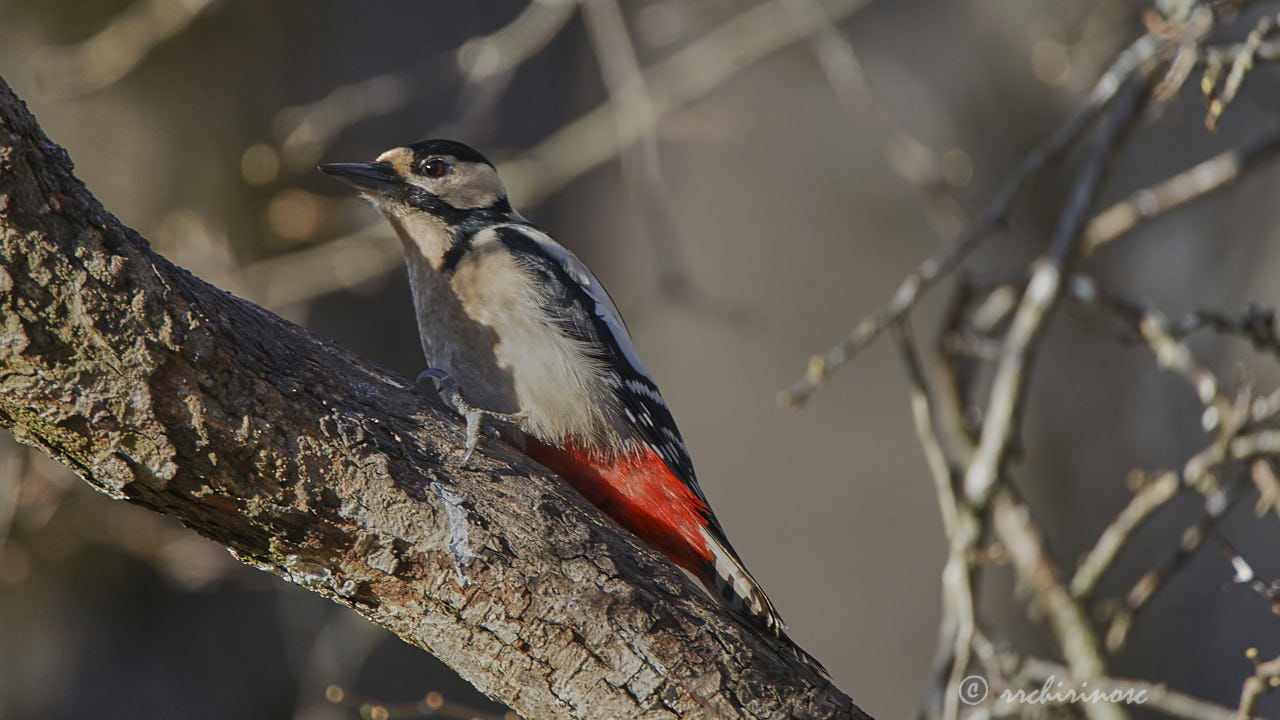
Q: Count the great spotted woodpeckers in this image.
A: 1